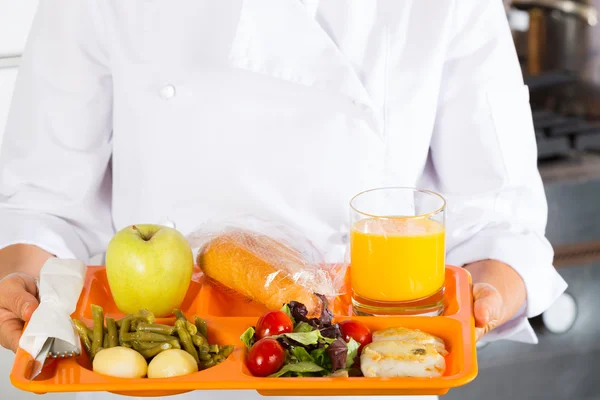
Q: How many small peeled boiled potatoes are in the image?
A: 2